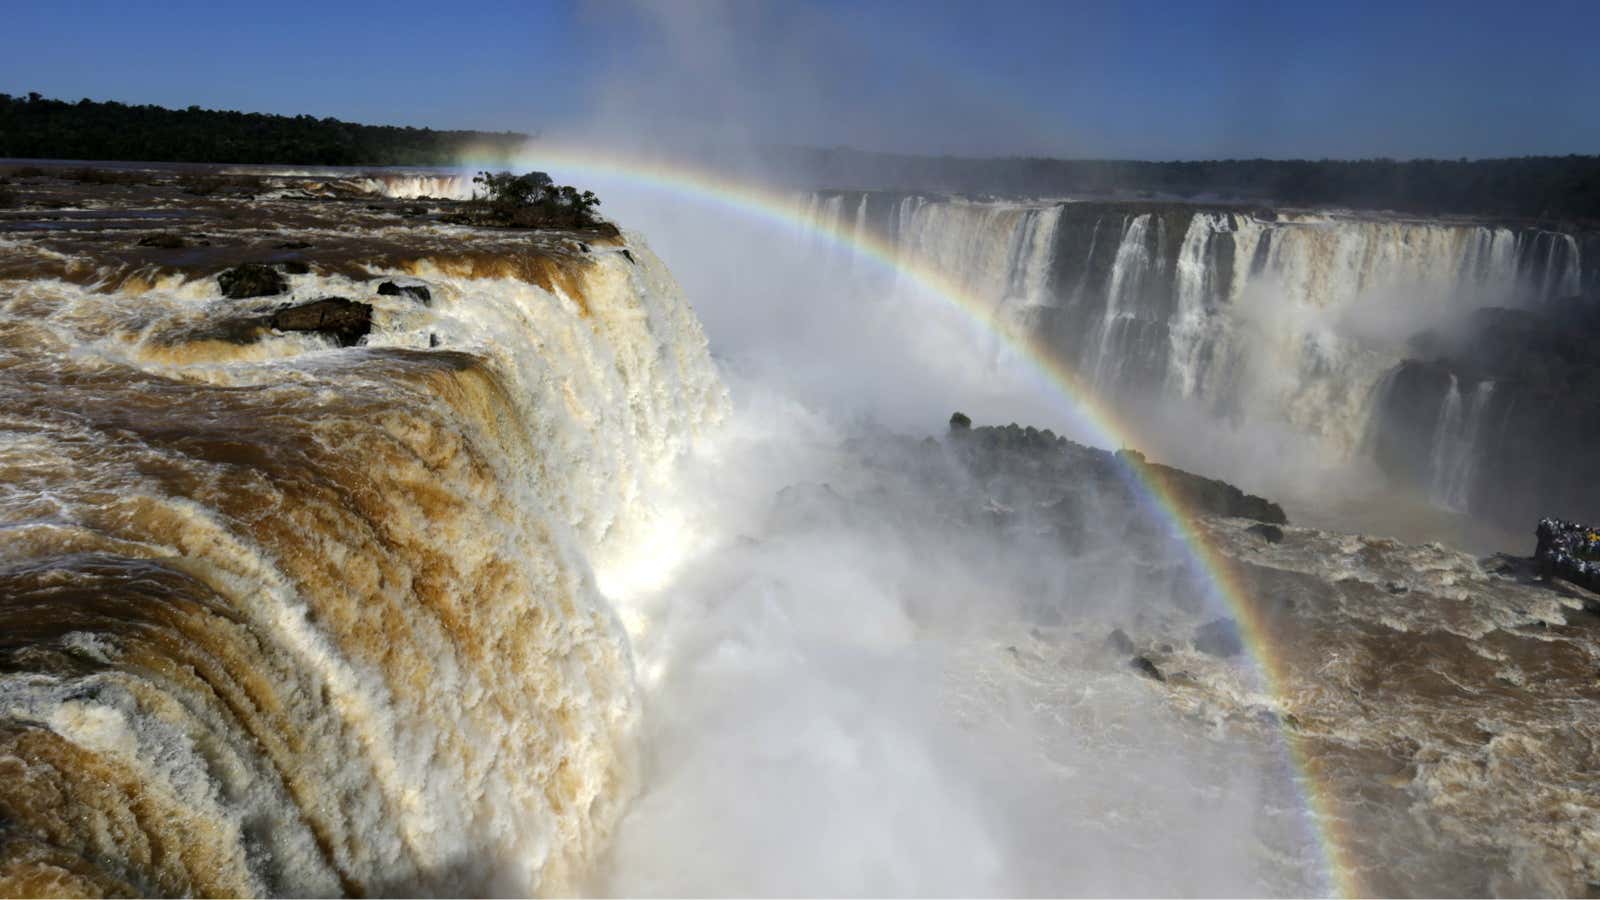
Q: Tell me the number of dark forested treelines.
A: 2